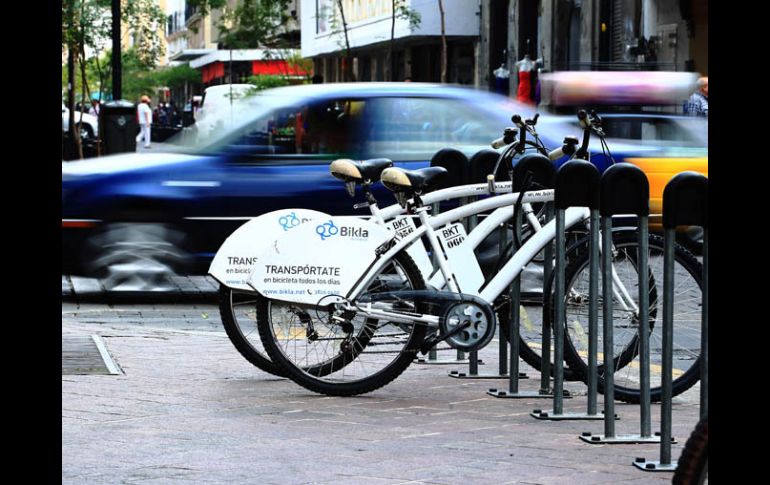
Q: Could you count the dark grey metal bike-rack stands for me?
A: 6